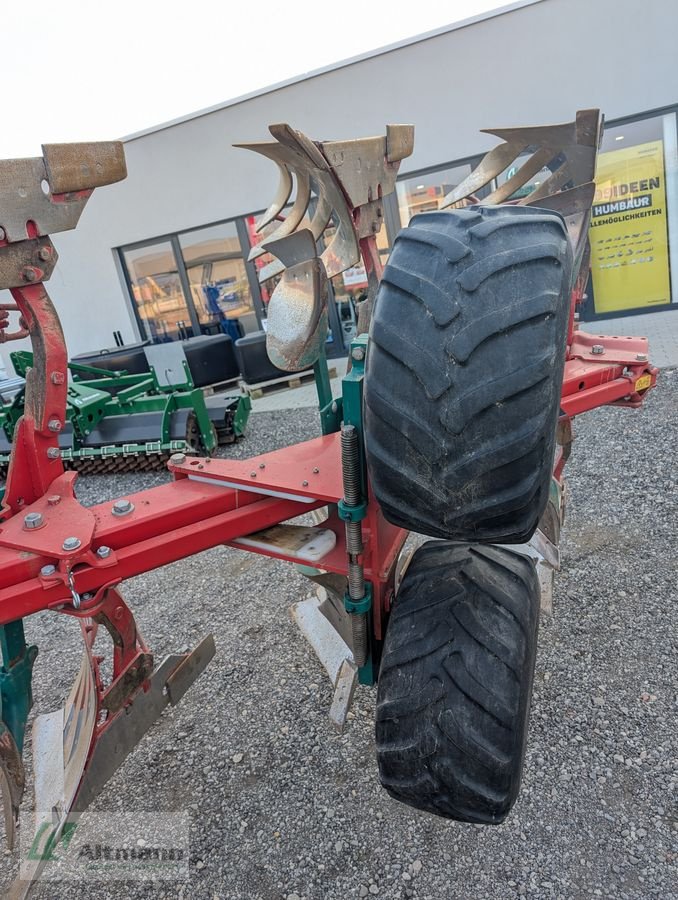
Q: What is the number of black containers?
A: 3